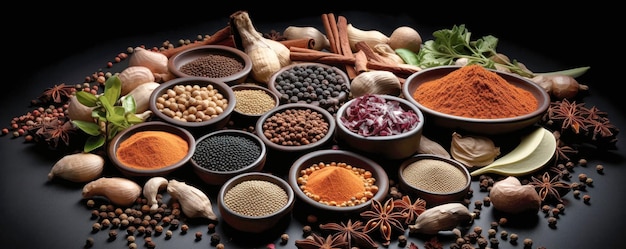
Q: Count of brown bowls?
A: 12